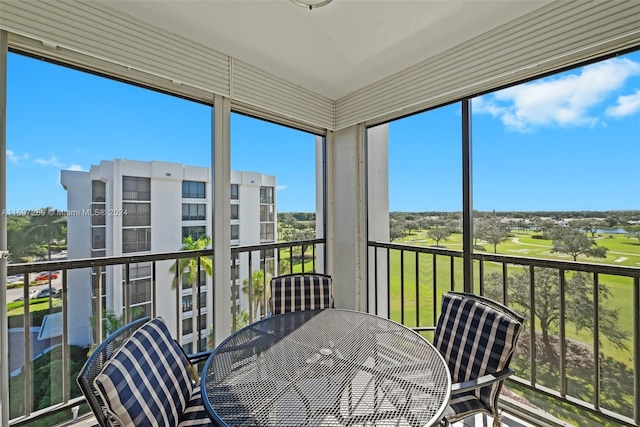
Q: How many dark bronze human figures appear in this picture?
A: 0